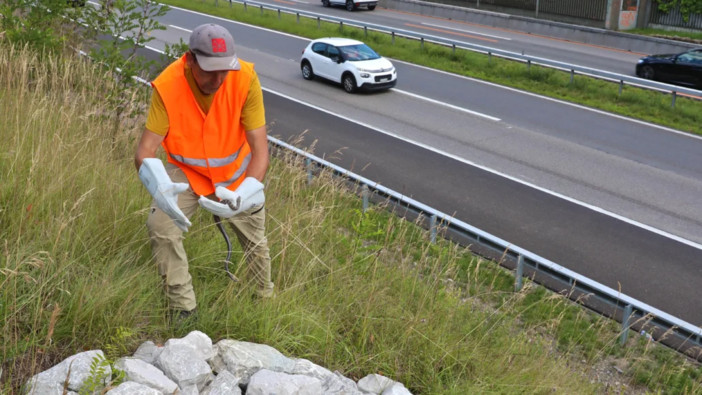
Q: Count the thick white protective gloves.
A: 2